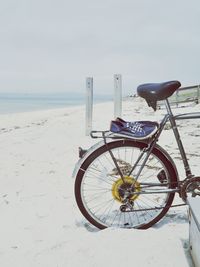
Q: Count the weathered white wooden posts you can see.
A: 2